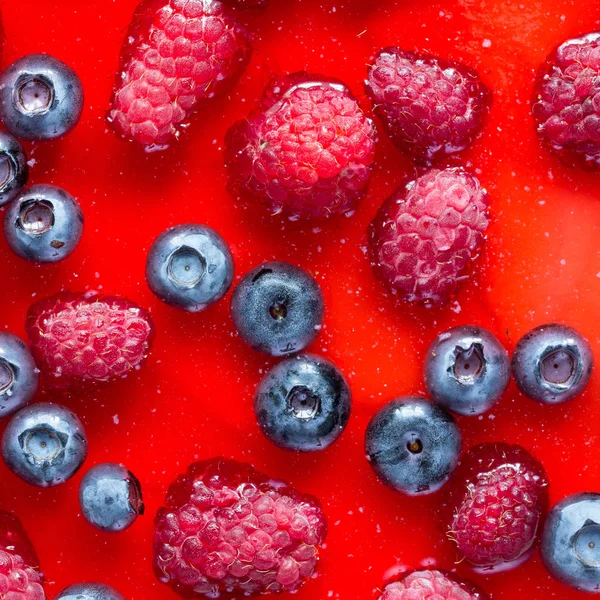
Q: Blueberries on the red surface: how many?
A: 14